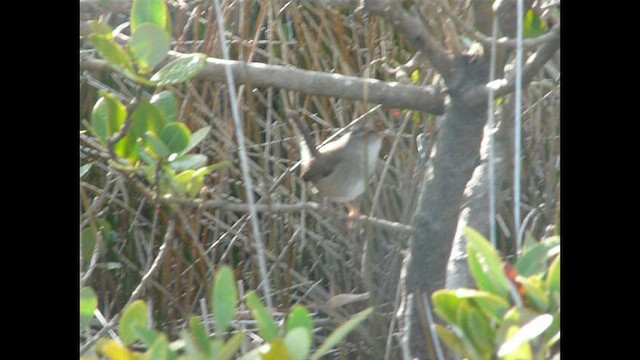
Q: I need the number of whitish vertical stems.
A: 3